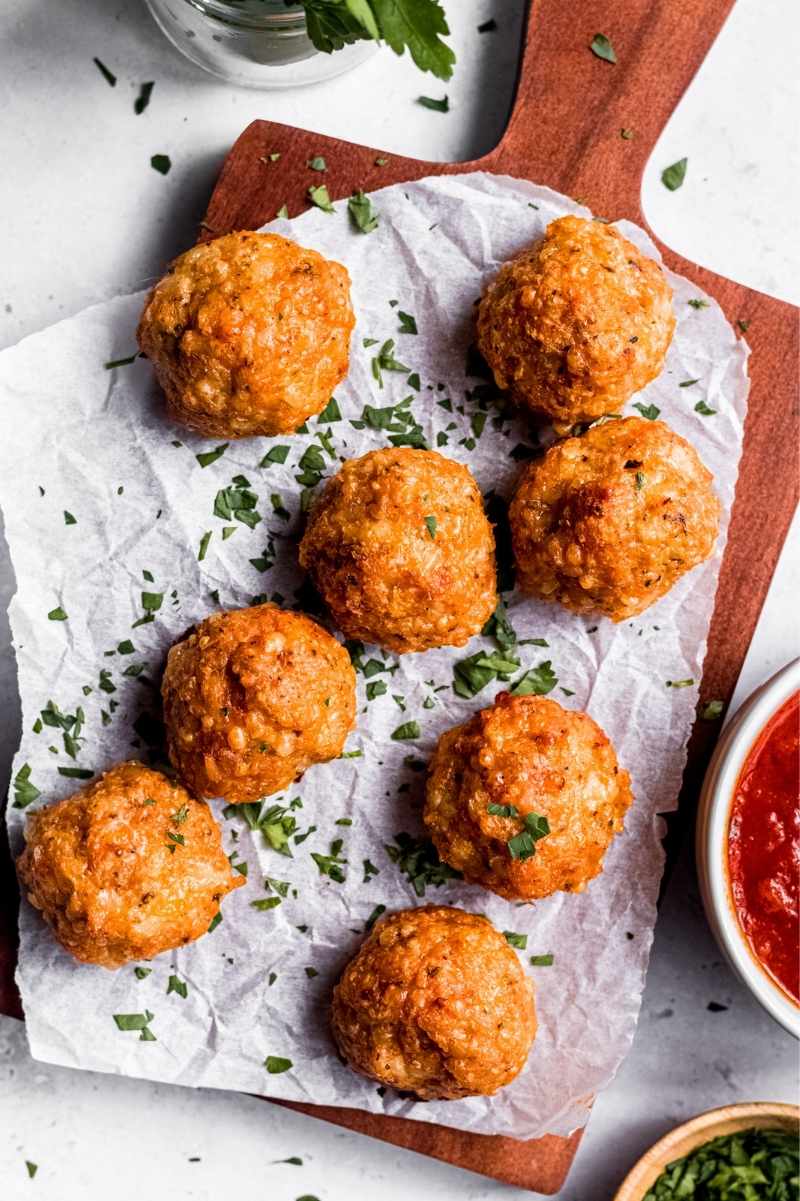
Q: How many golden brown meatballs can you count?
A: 8